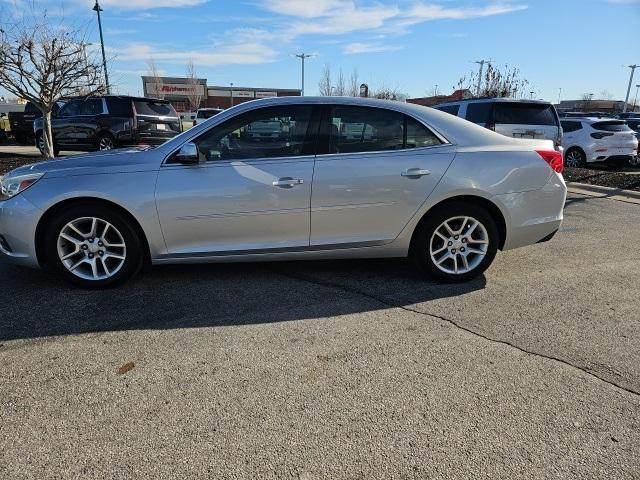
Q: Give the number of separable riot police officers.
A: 0